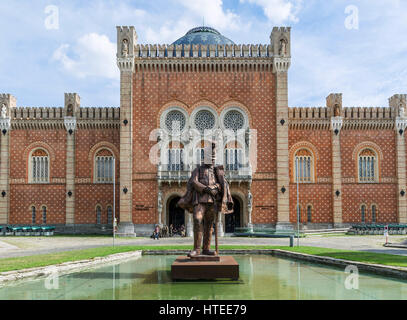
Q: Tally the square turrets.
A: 6